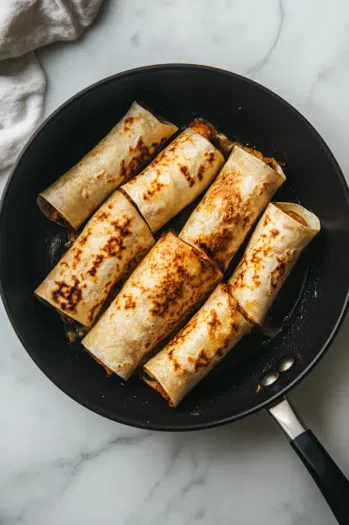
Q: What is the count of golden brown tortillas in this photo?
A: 7